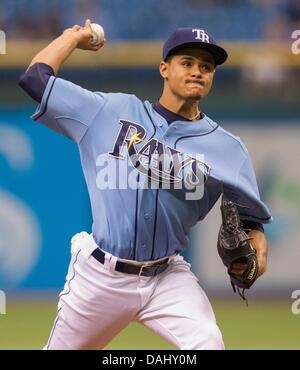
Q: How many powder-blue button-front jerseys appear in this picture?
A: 1